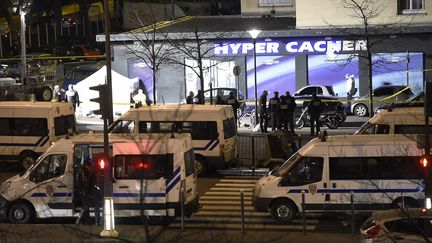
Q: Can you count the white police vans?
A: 5